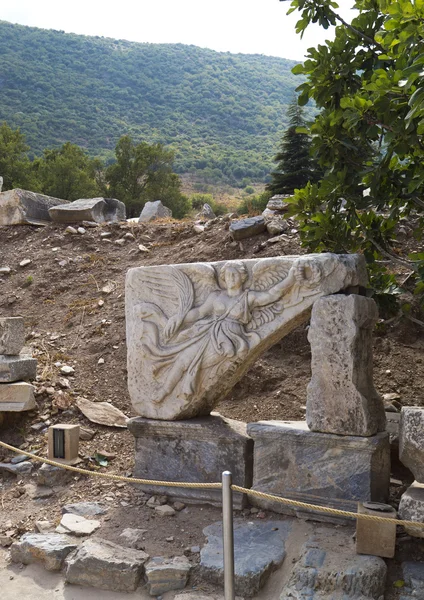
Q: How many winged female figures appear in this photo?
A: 1